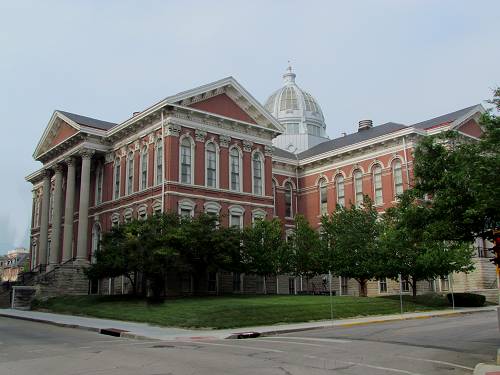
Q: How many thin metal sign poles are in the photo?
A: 3